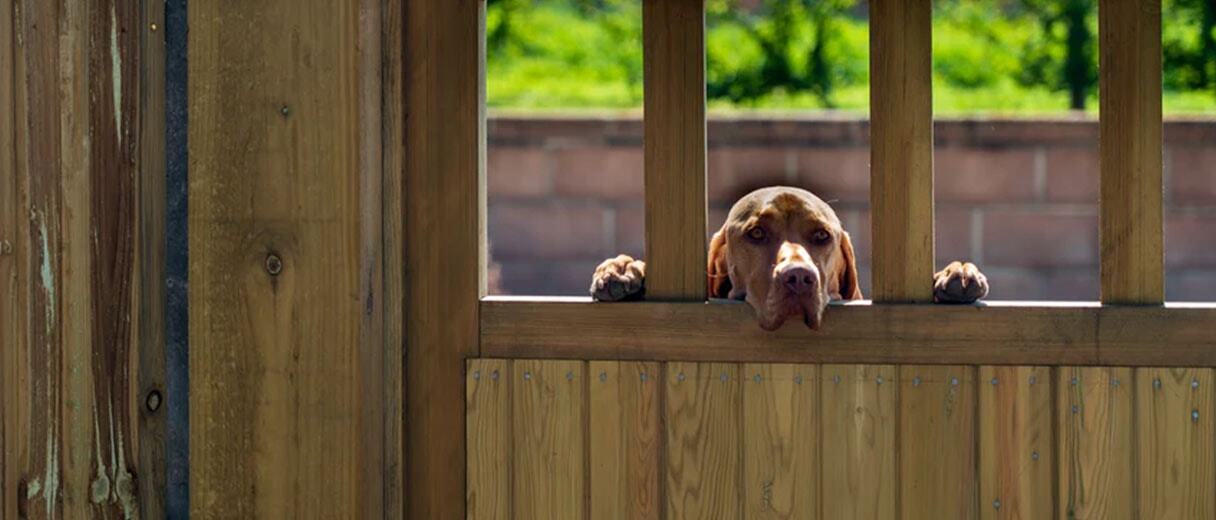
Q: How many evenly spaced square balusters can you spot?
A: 3